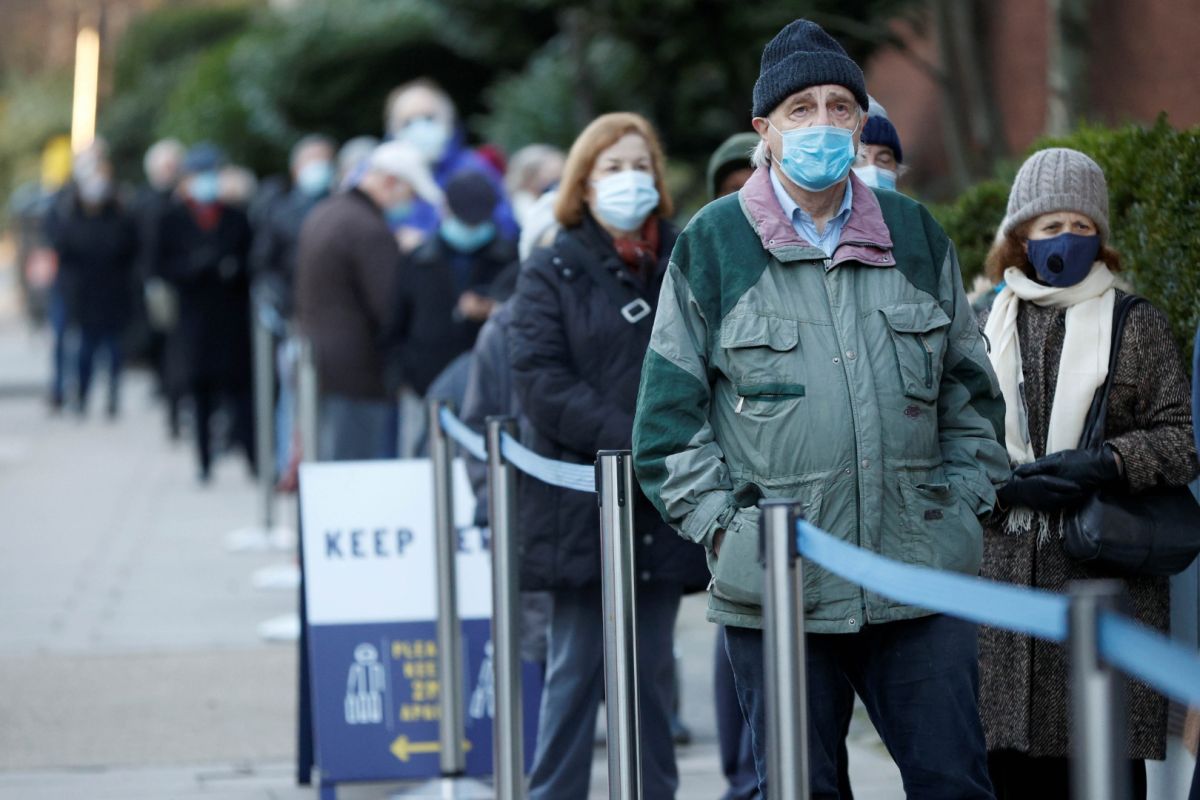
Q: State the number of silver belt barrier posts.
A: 7